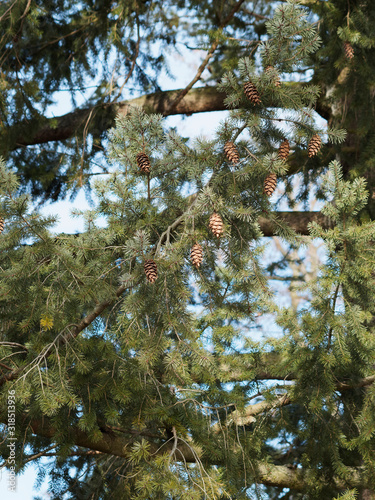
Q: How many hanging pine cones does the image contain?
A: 12